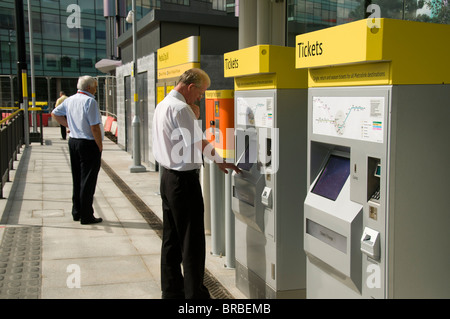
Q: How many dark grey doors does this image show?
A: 2